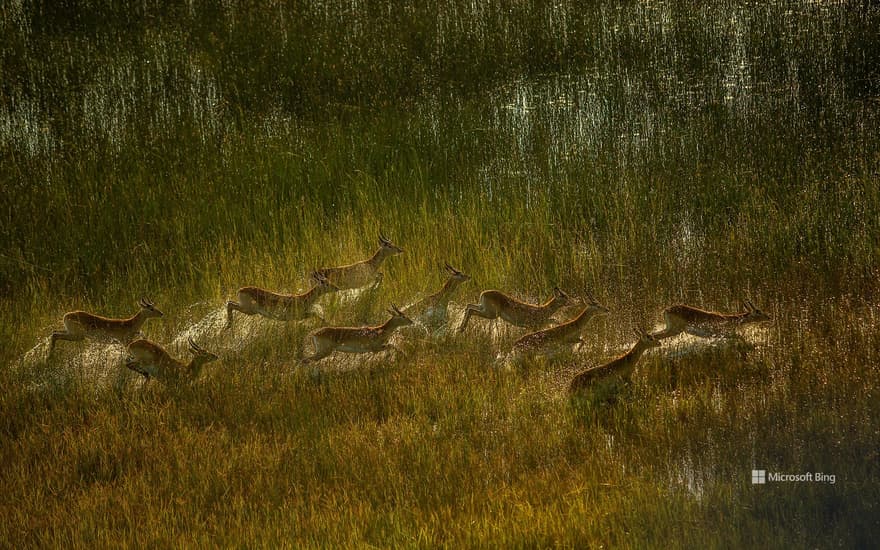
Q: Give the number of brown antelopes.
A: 10